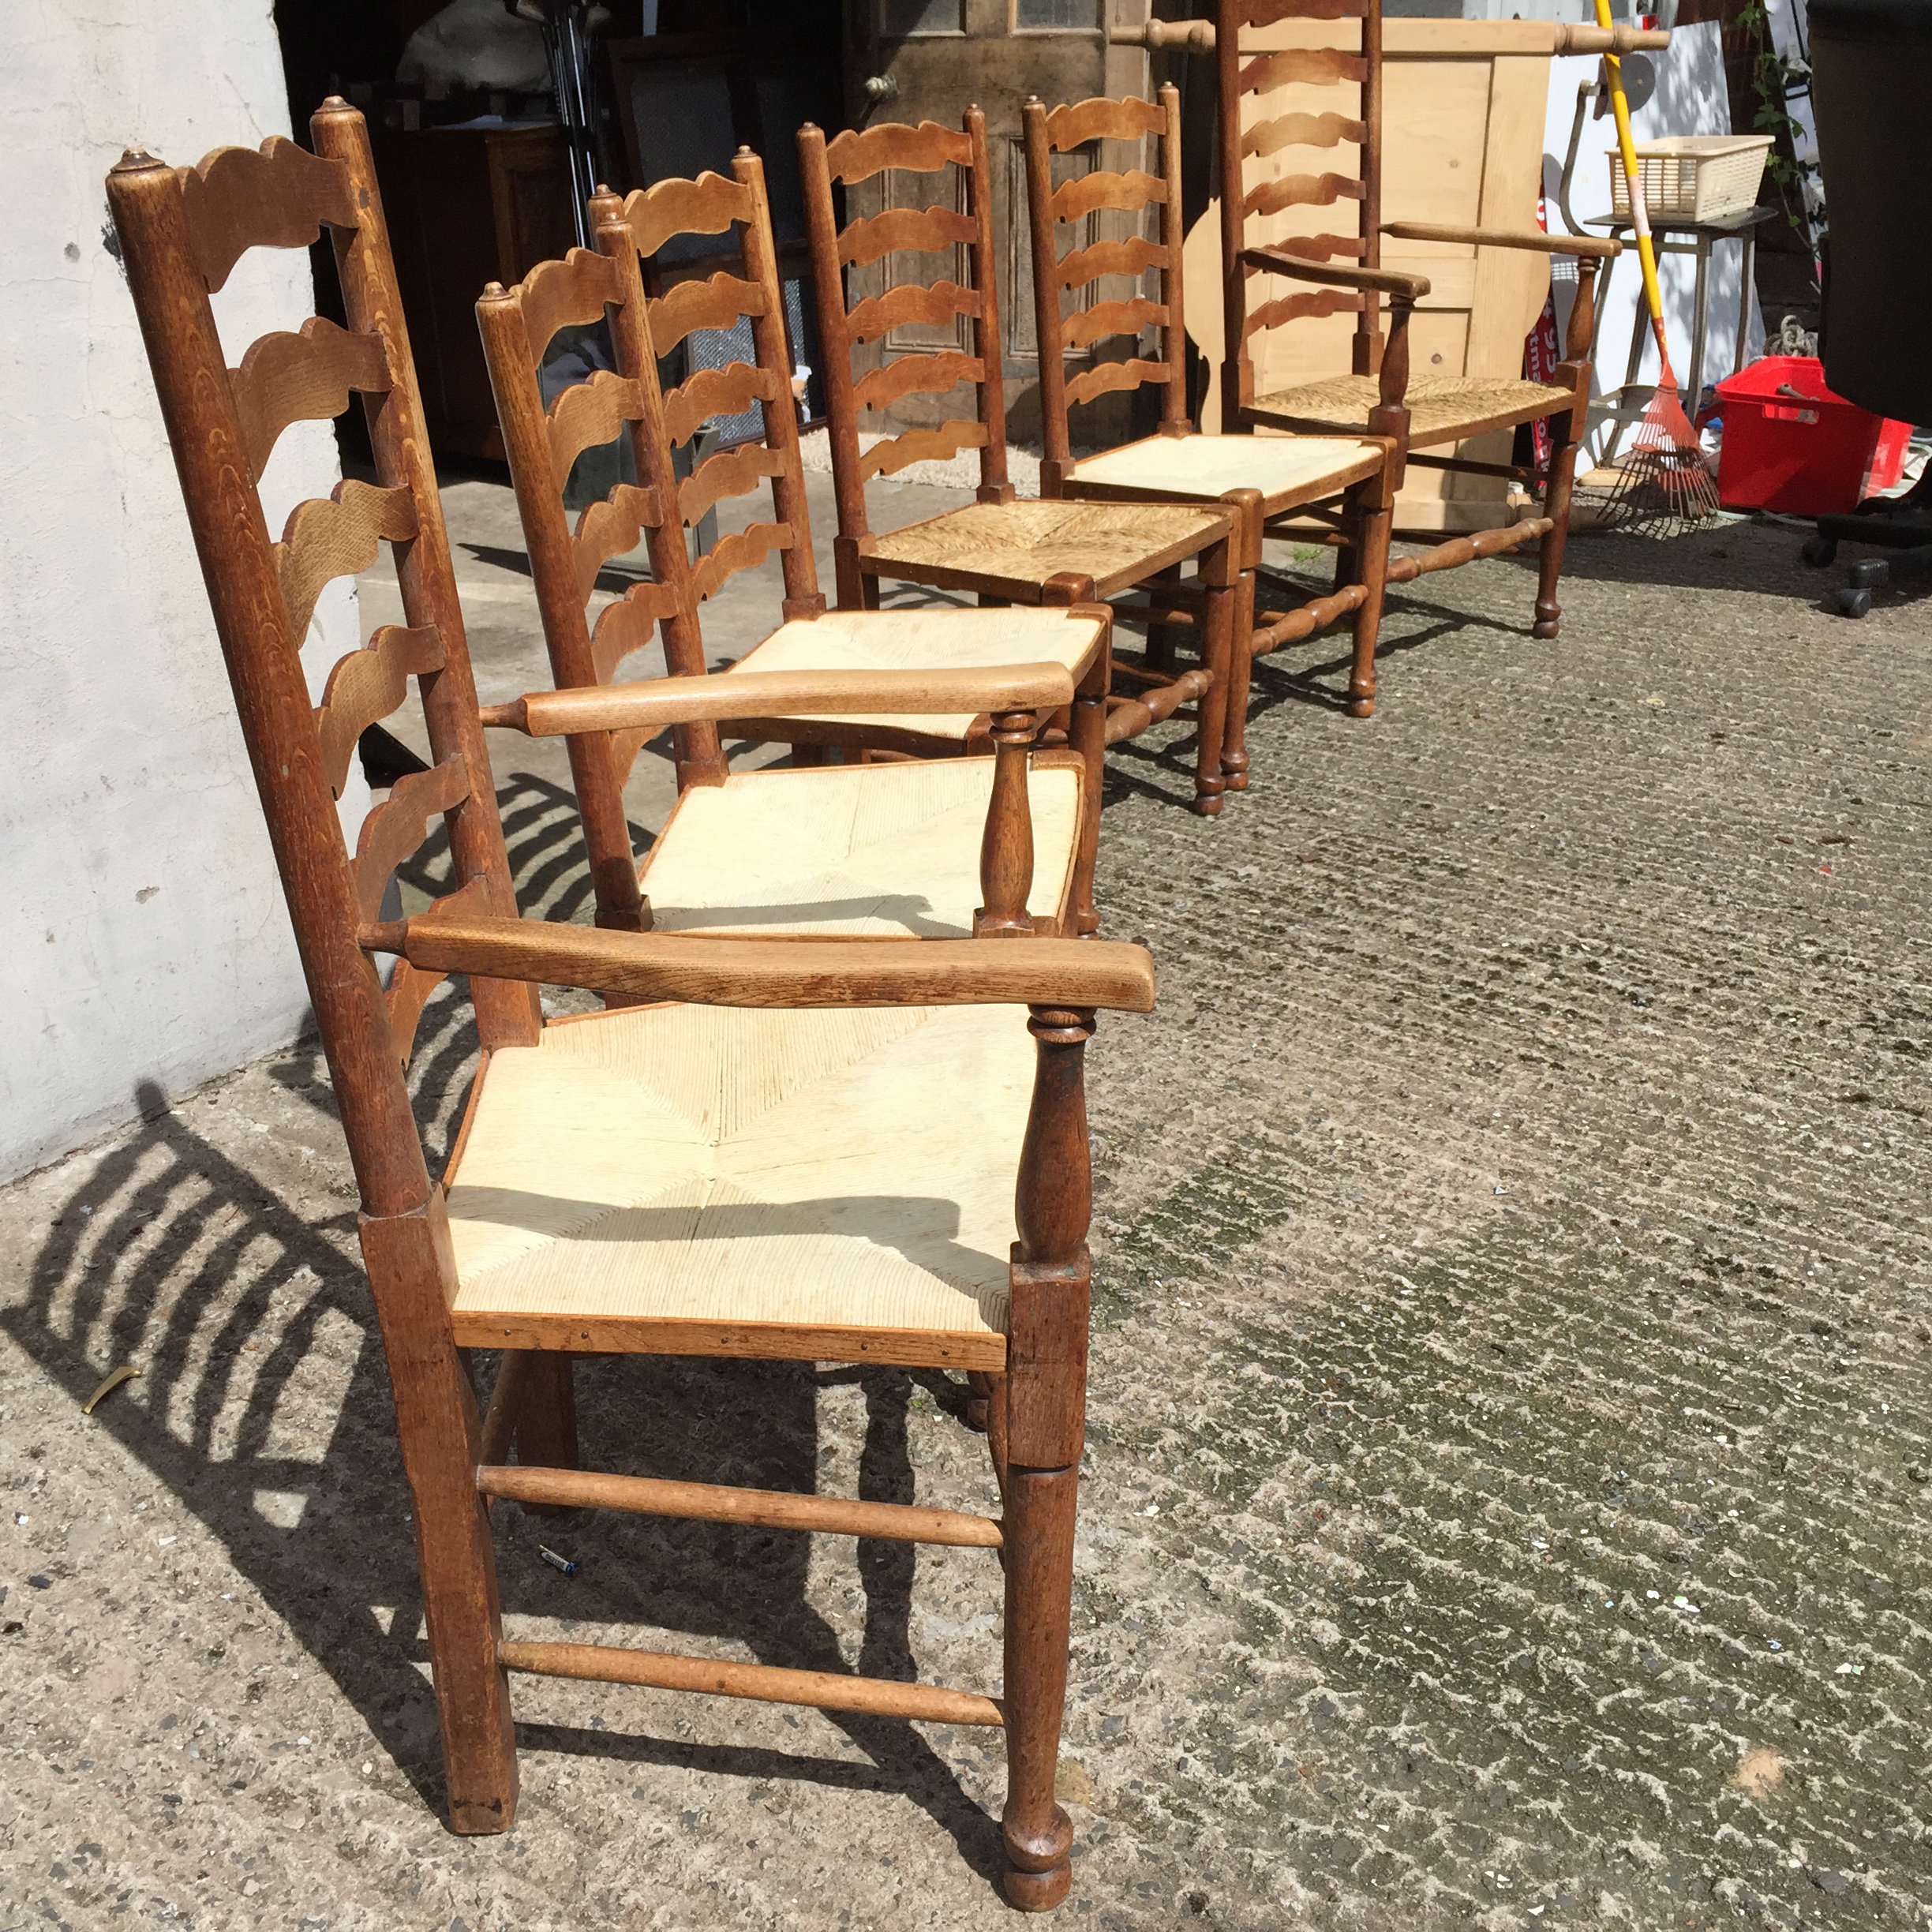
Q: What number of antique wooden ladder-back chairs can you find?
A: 6